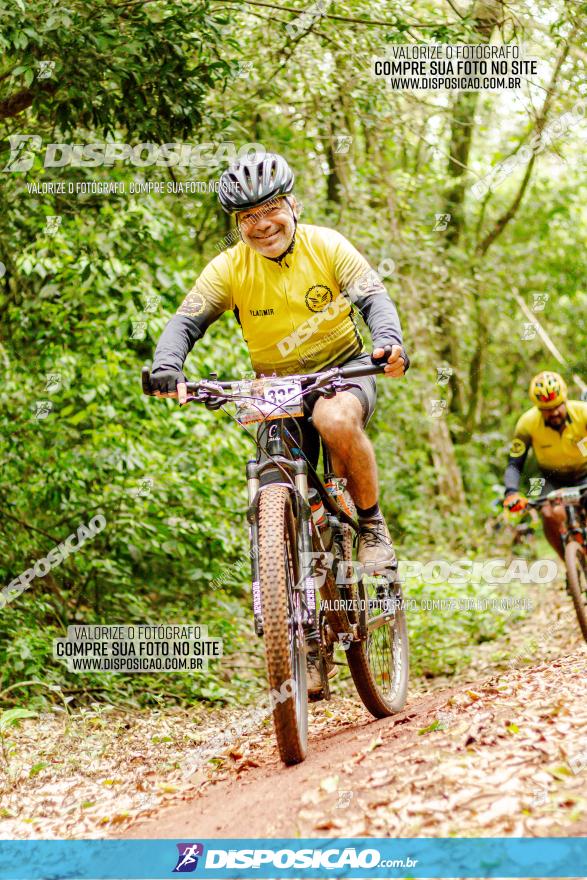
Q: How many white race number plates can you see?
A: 2